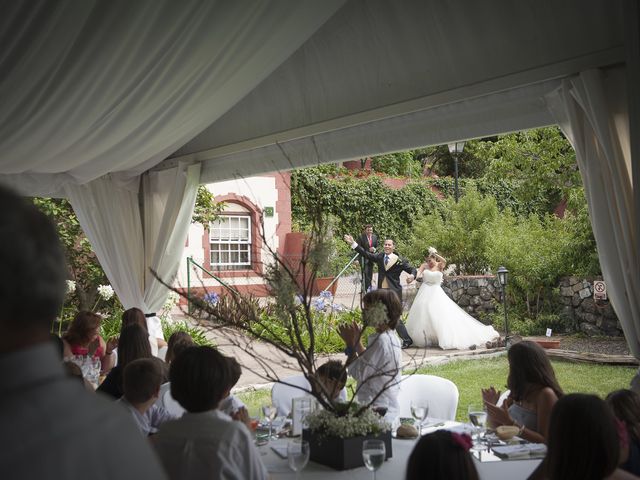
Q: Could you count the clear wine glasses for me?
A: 5